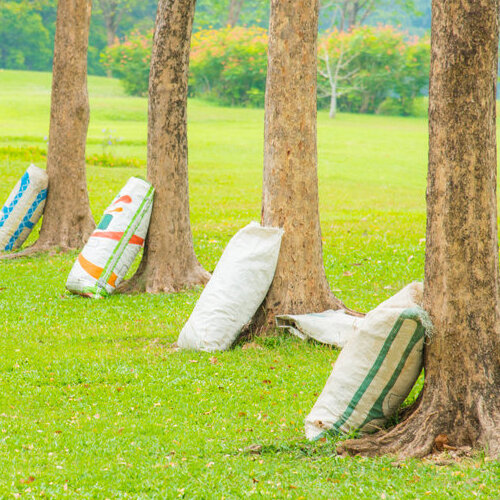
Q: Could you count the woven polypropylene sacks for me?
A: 5